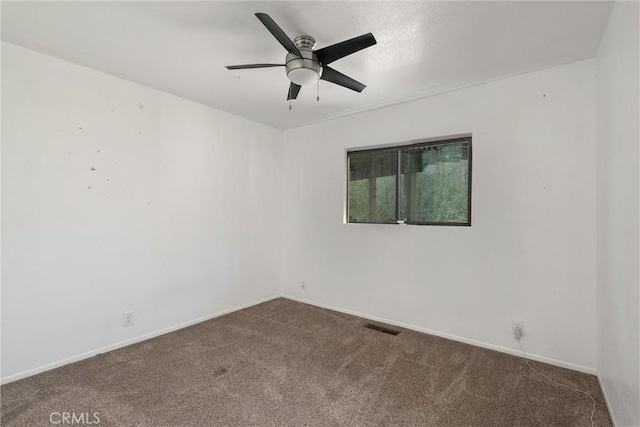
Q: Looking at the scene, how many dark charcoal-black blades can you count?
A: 5